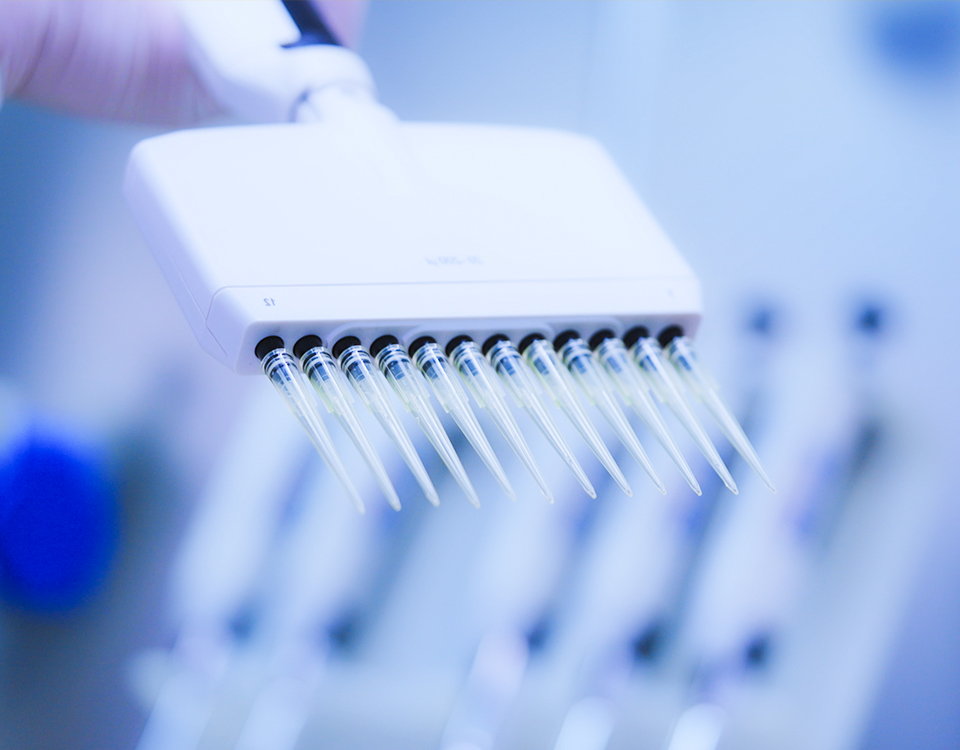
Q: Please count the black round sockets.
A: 12